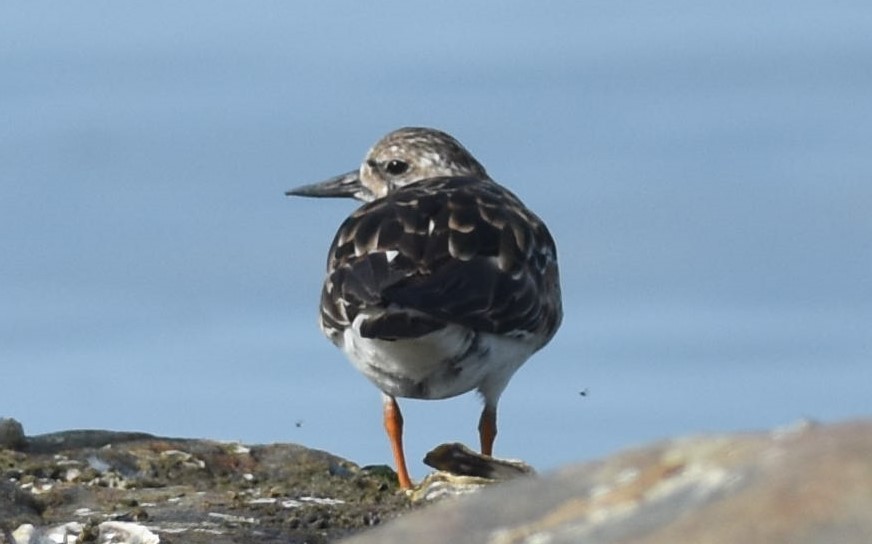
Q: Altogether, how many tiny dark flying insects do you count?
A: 2